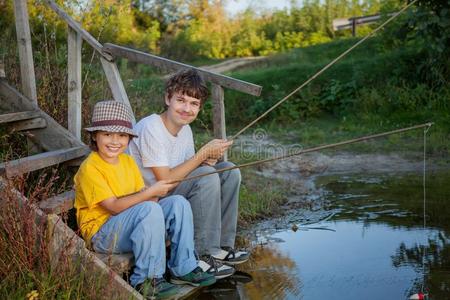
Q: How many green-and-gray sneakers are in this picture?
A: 2